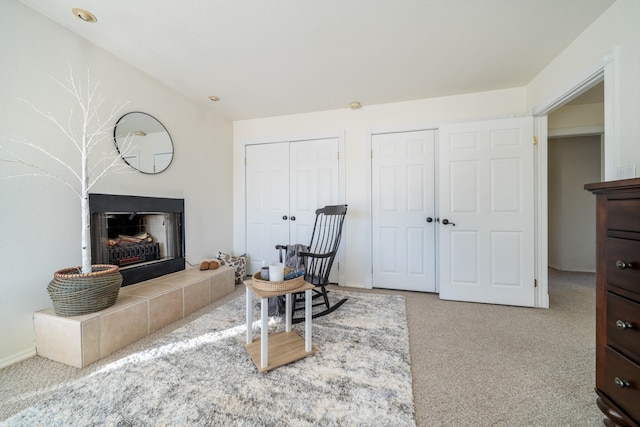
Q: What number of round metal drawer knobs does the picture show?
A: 3